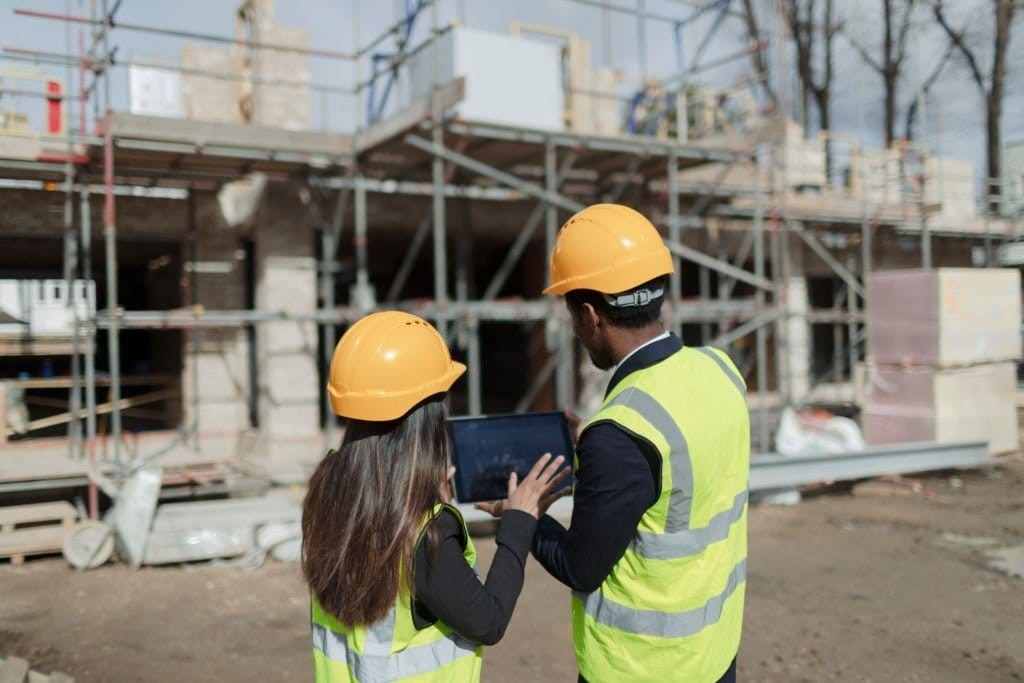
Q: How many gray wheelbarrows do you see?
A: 1